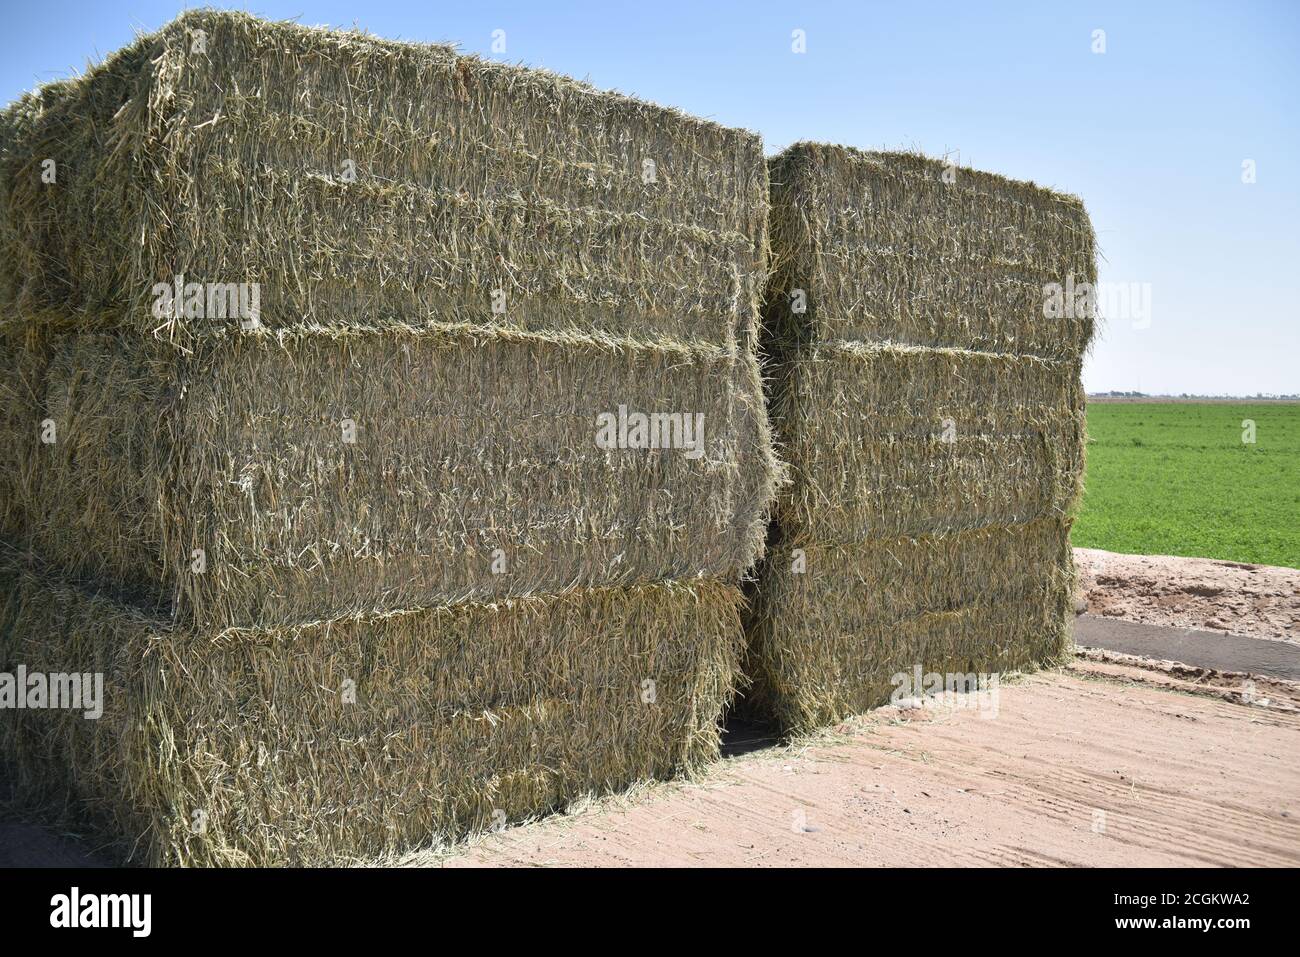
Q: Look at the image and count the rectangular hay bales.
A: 6